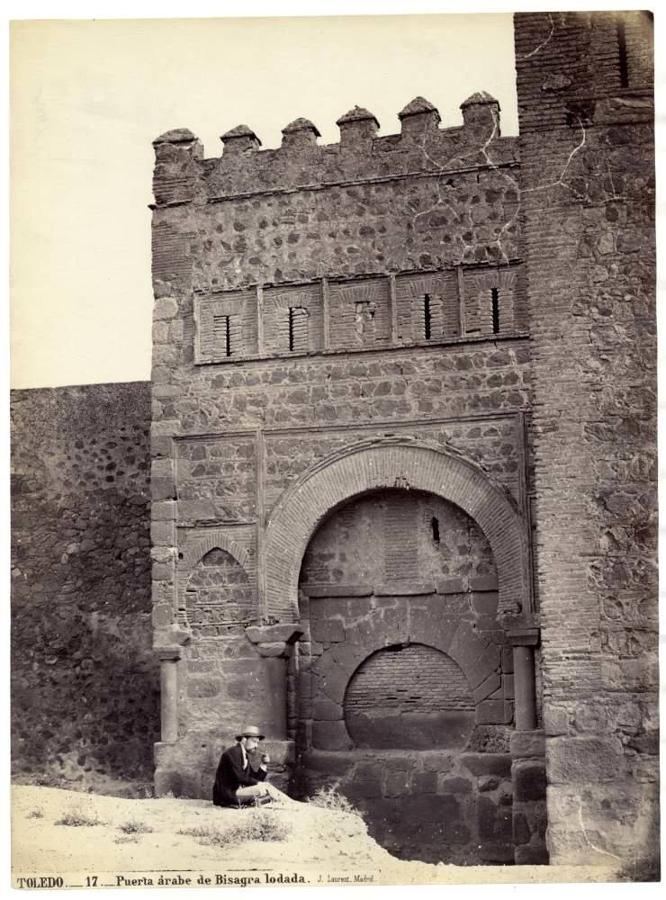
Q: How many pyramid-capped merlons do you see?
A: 6